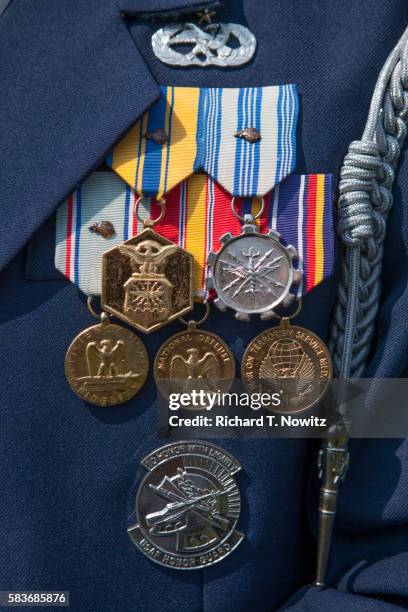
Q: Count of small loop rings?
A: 5